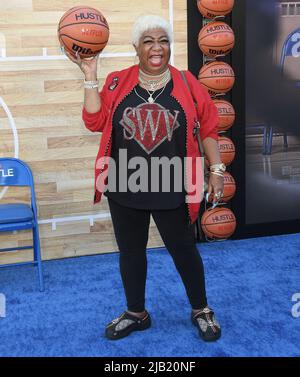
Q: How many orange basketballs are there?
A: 8